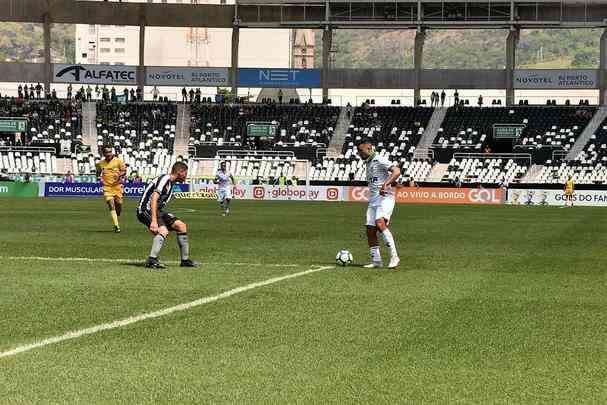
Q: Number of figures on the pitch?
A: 5